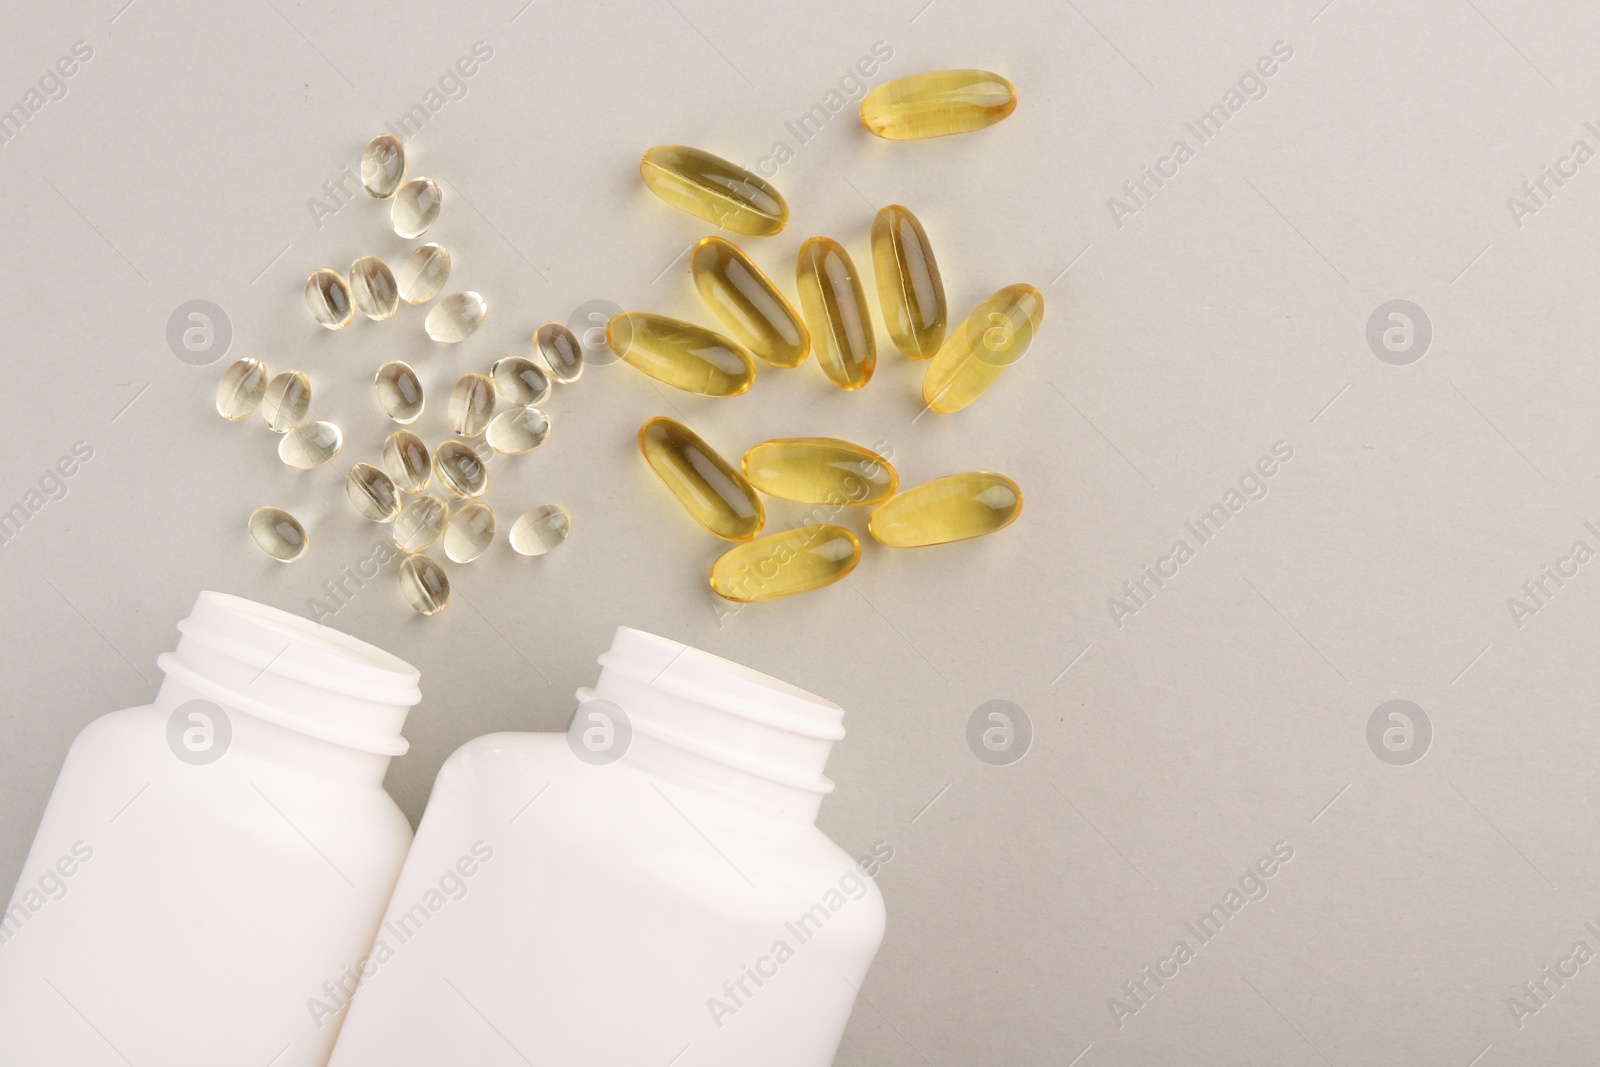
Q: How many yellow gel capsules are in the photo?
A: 11